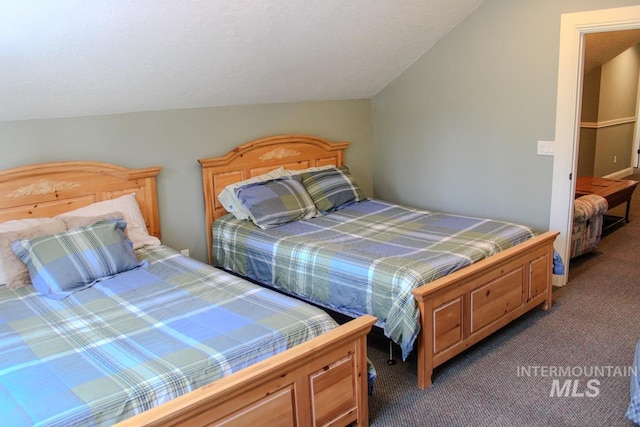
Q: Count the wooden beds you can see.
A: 2